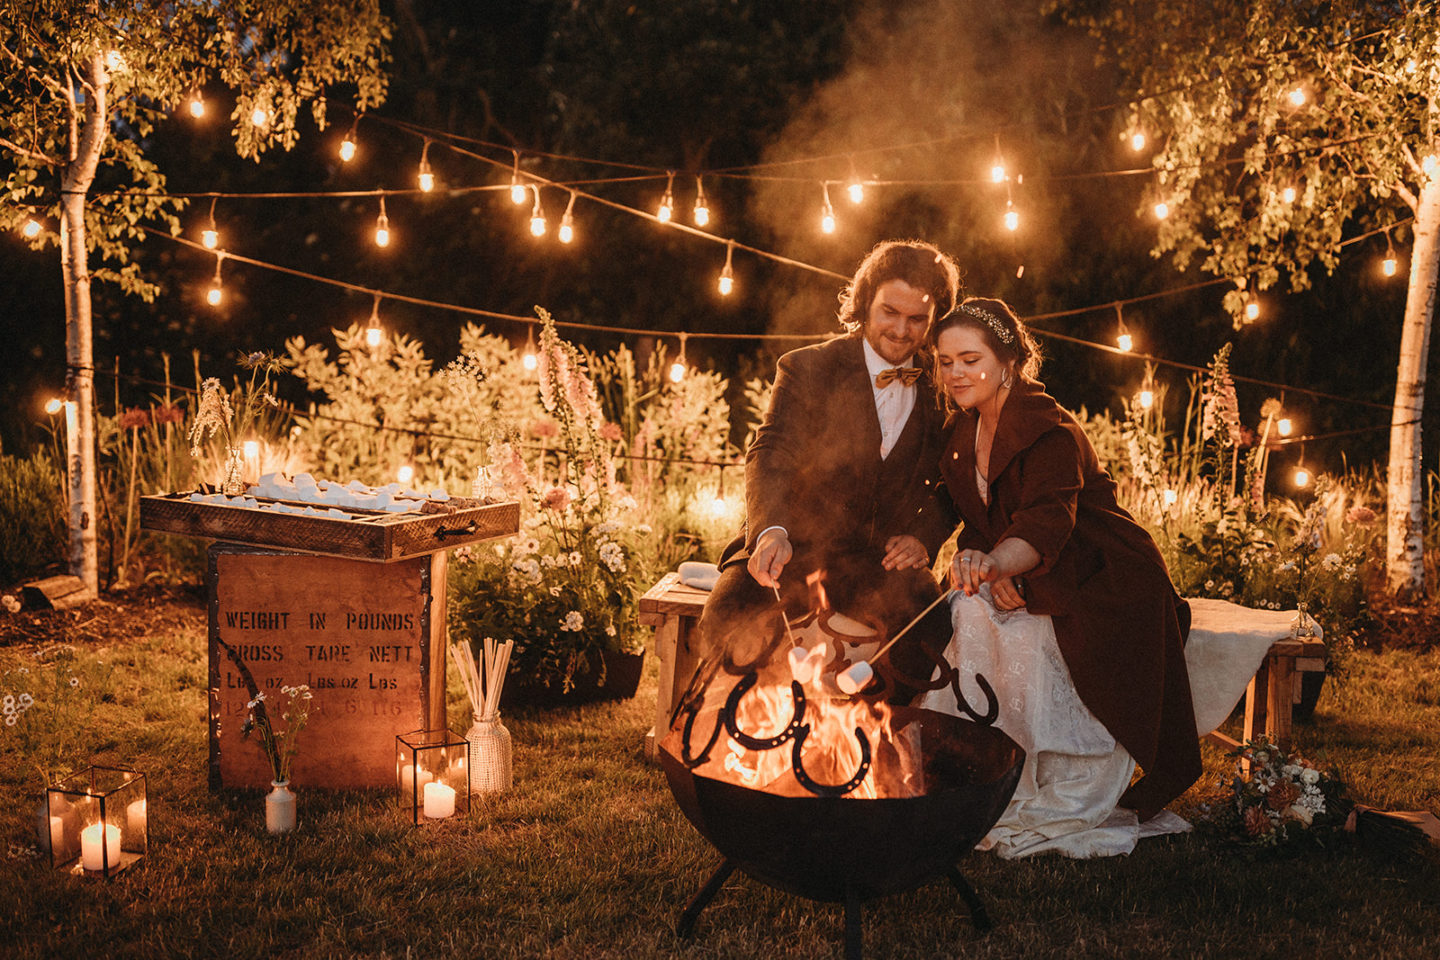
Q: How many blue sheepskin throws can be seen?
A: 0